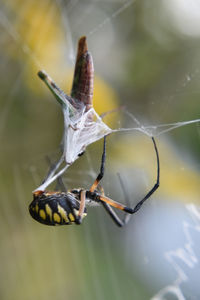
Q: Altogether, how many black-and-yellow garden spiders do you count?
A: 1